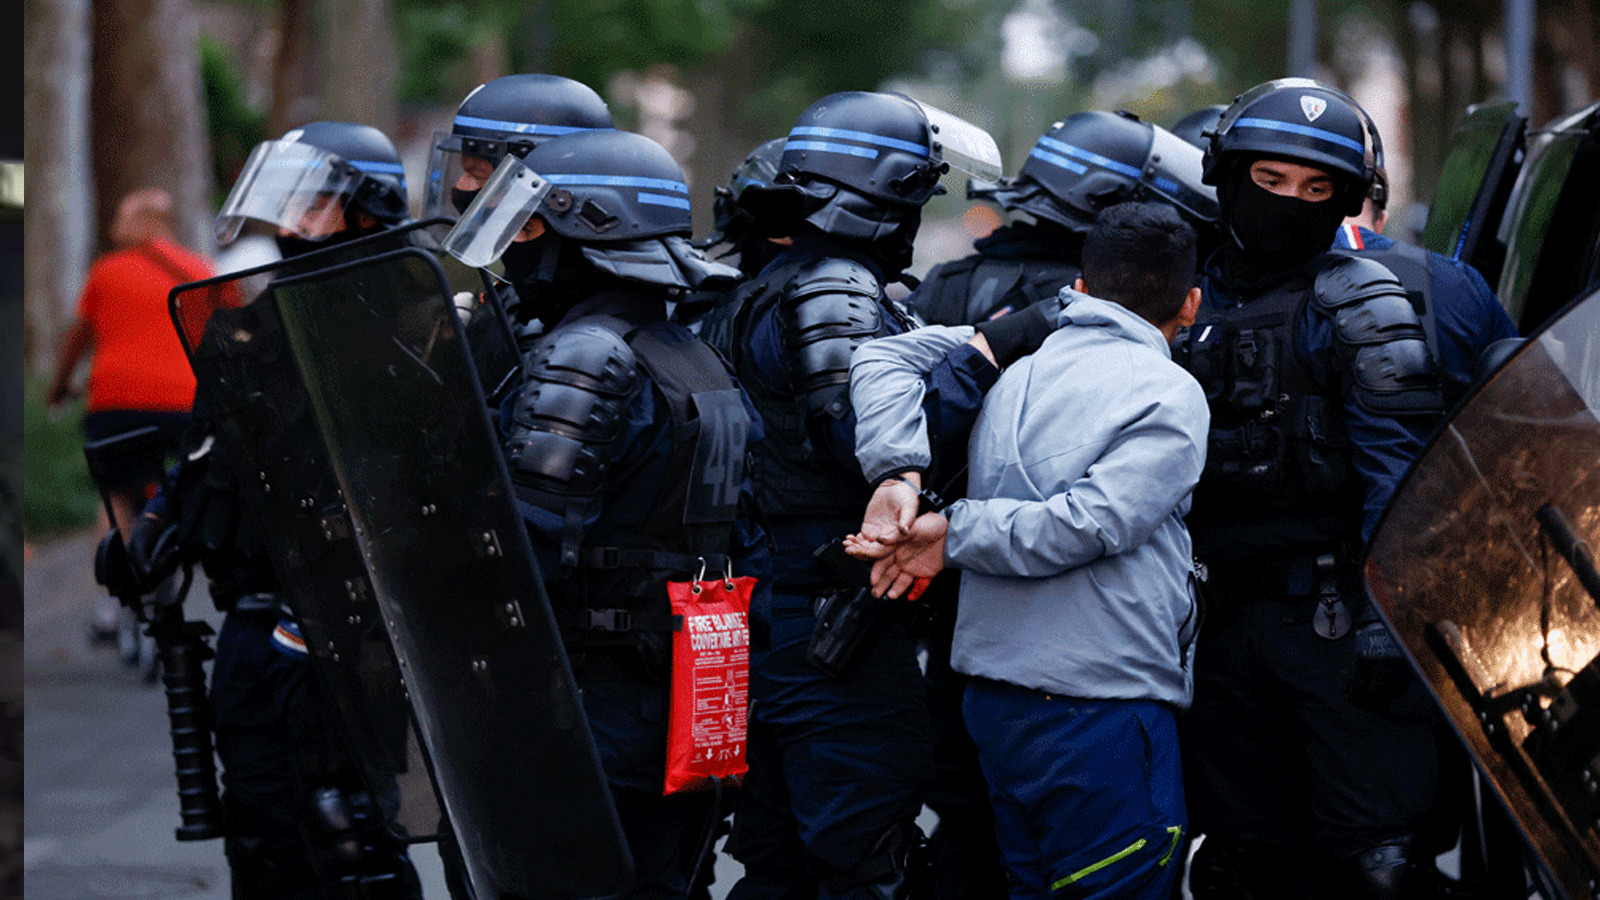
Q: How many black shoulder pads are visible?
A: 3